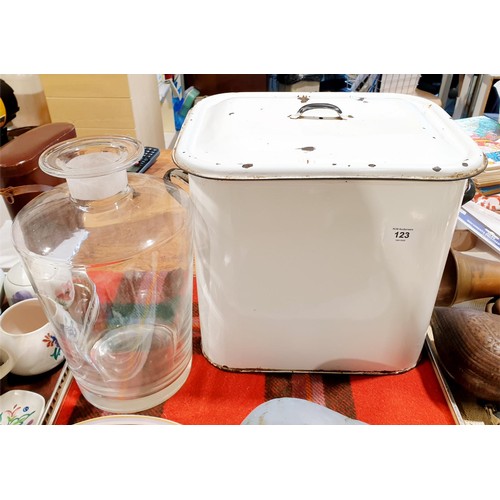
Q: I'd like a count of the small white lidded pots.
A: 1